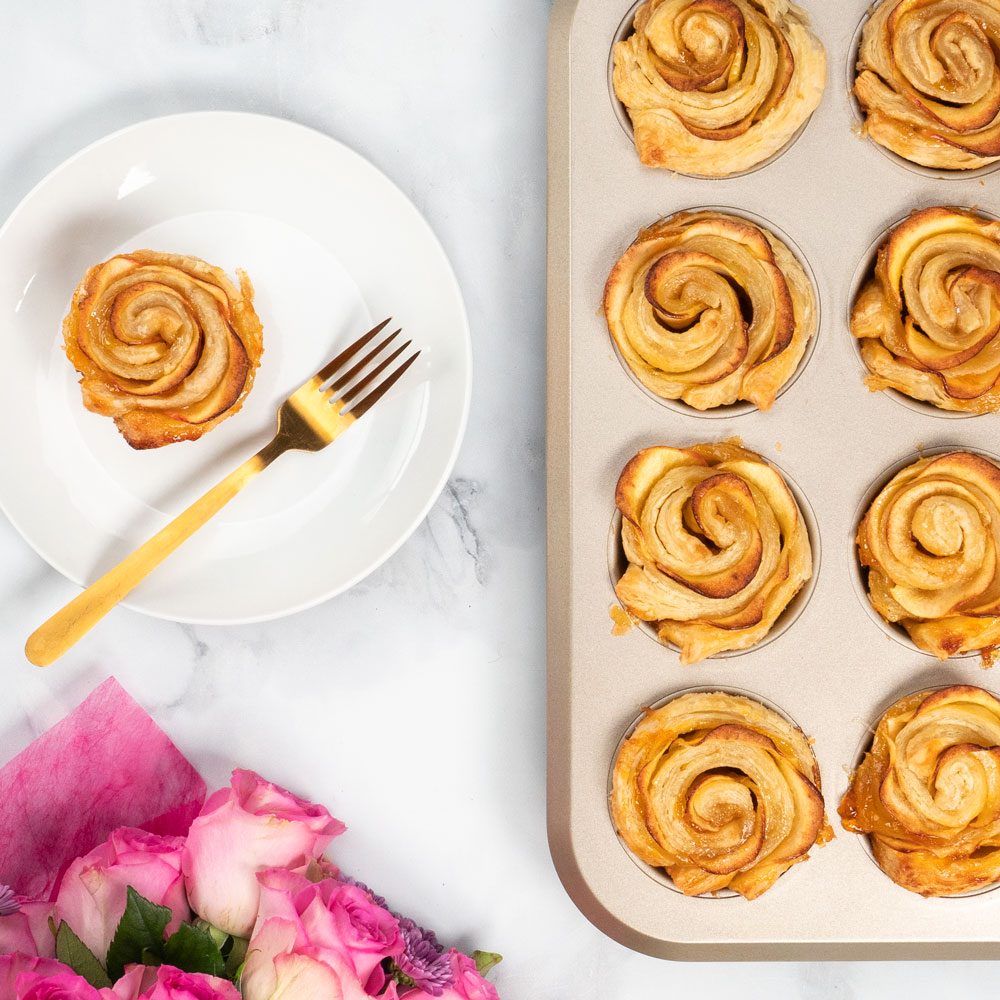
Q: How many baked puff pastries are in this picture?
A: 9